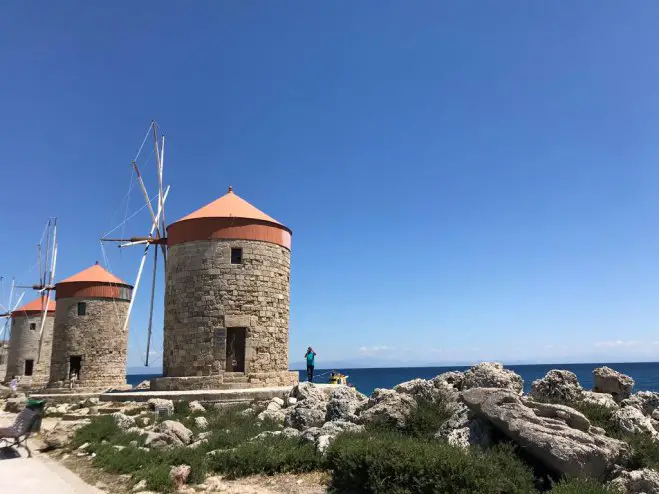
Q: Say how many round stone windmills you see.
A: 3